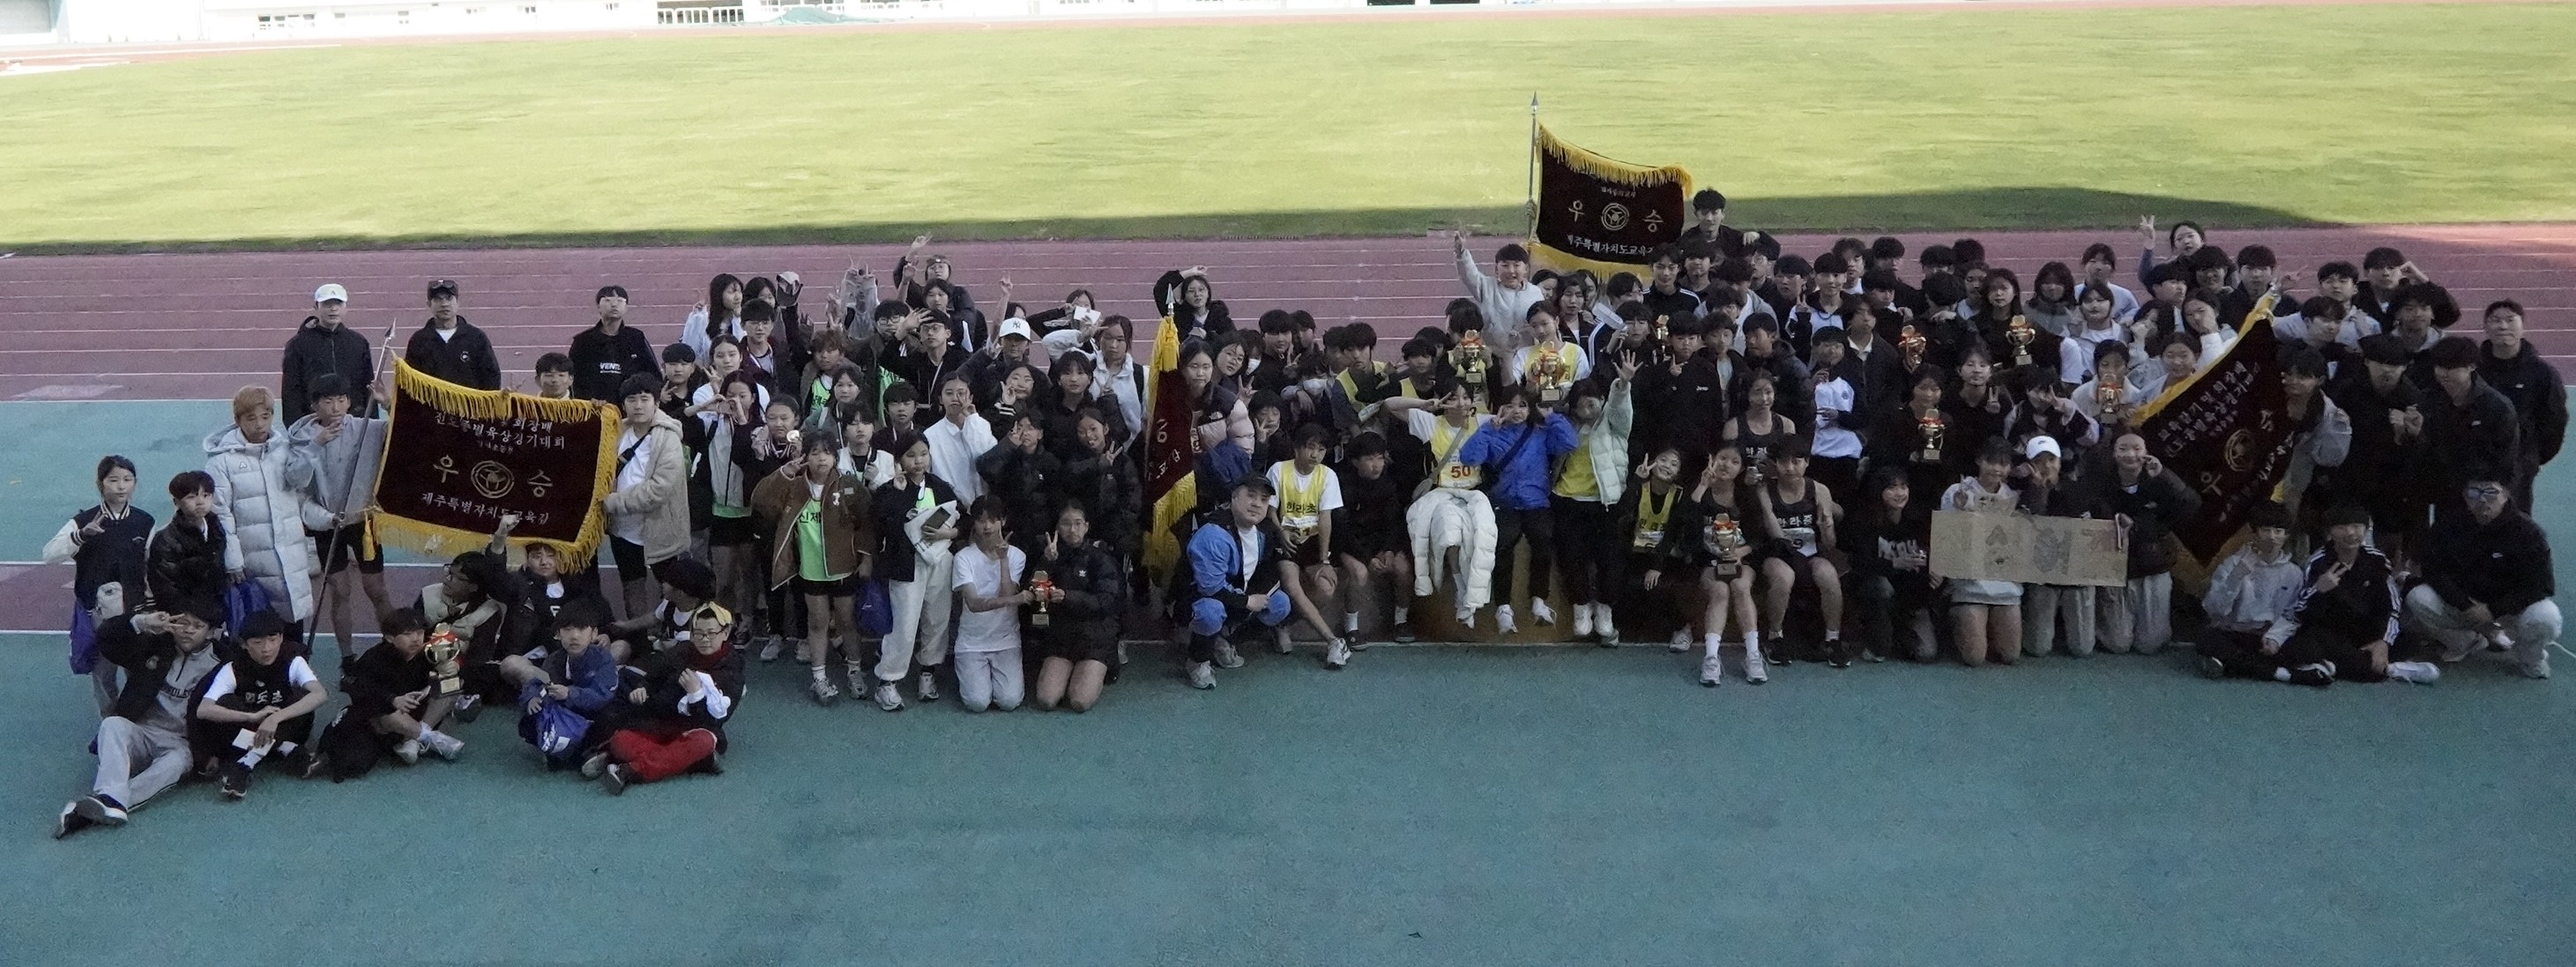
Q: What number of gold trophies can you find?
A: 10